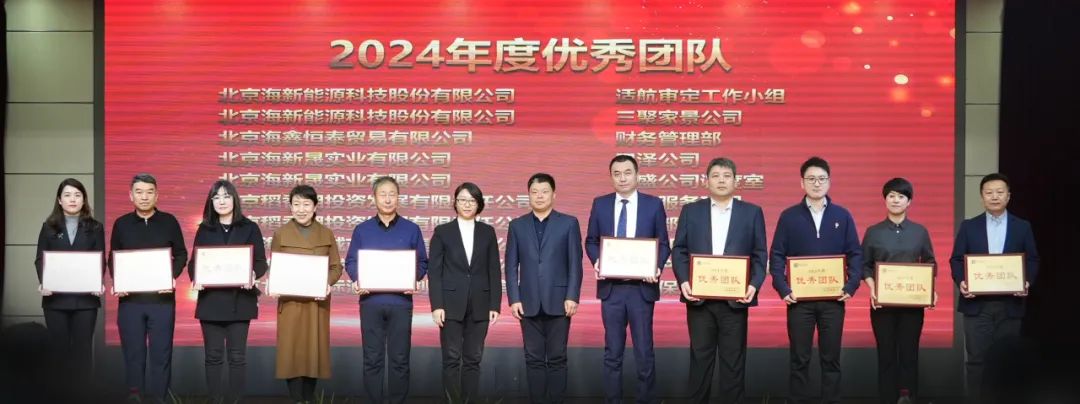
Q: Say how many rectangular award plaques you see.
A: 10